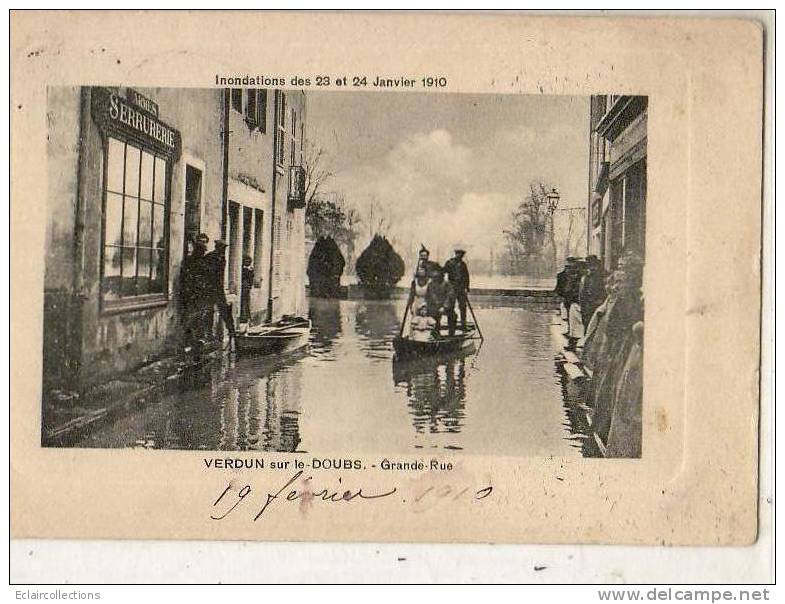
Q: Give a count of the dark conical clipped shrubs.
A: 2